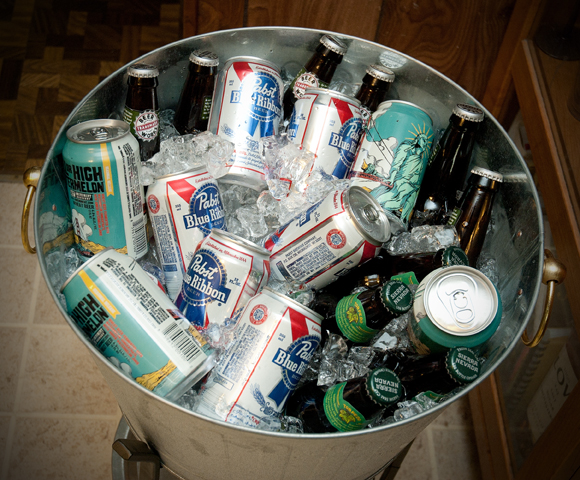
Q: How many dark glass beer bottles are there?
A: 10